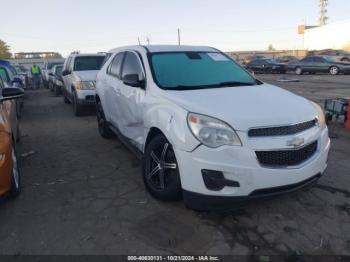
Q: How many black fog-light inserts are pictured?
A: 1